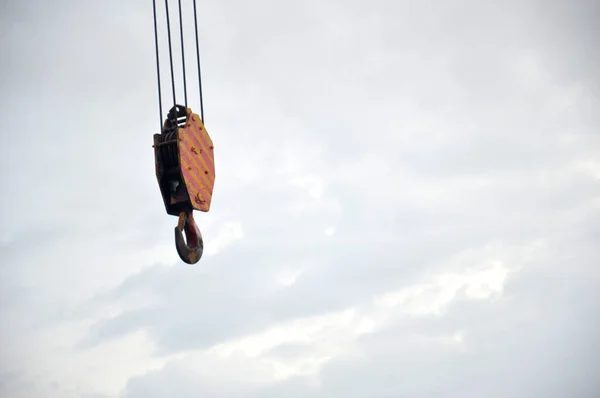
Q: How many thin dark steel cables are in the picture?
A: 4